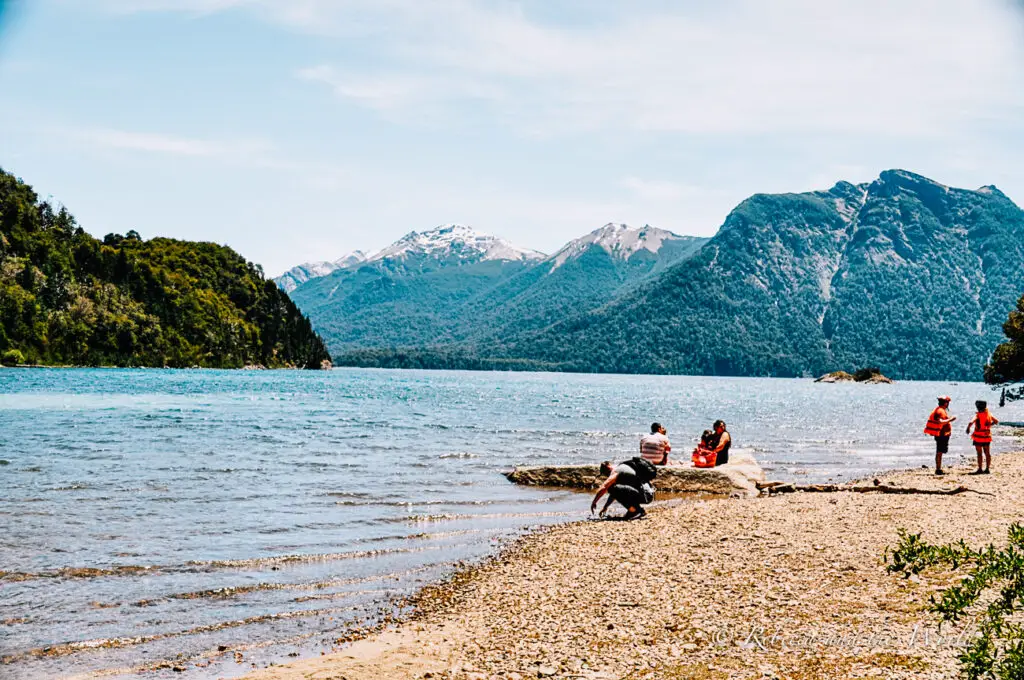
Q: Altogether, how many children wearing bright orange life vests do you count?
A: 2